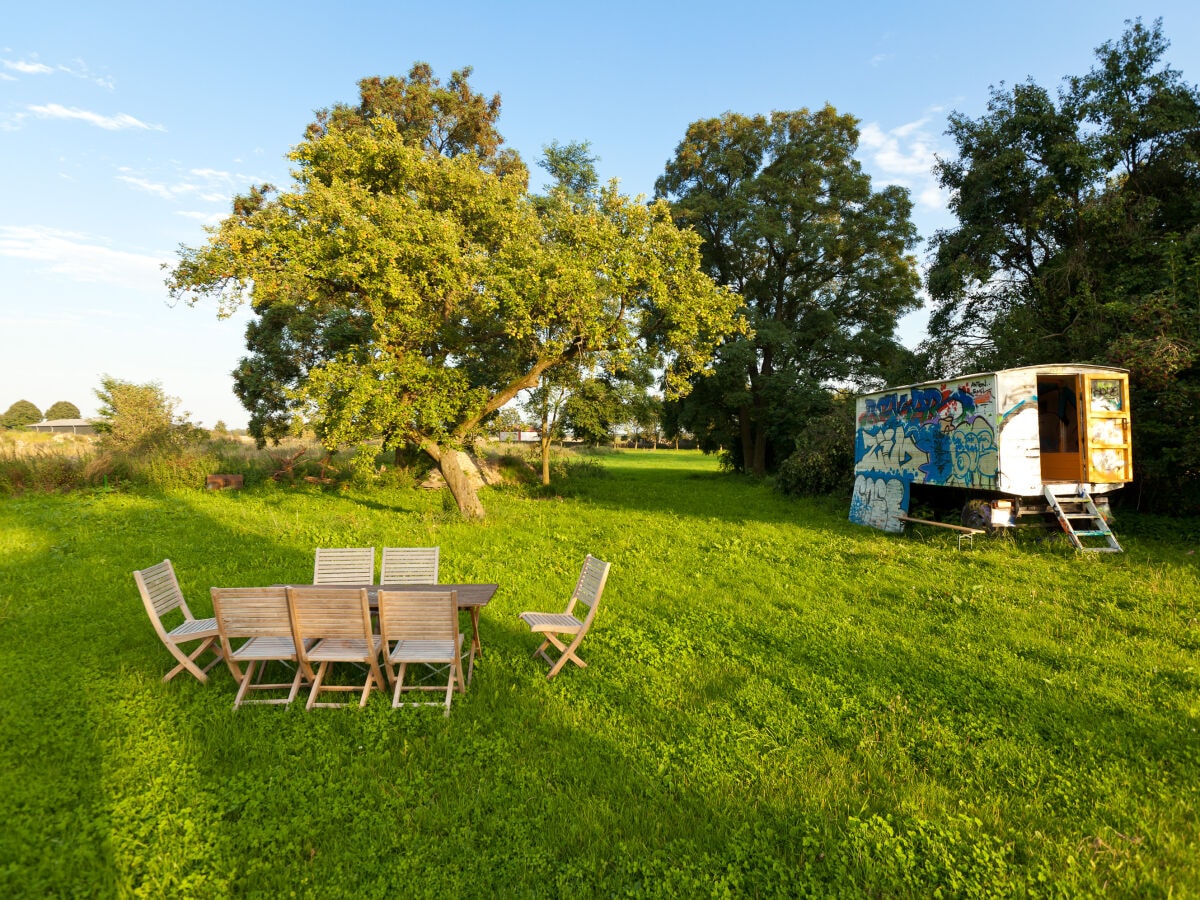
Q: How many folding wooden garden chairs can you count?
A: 7